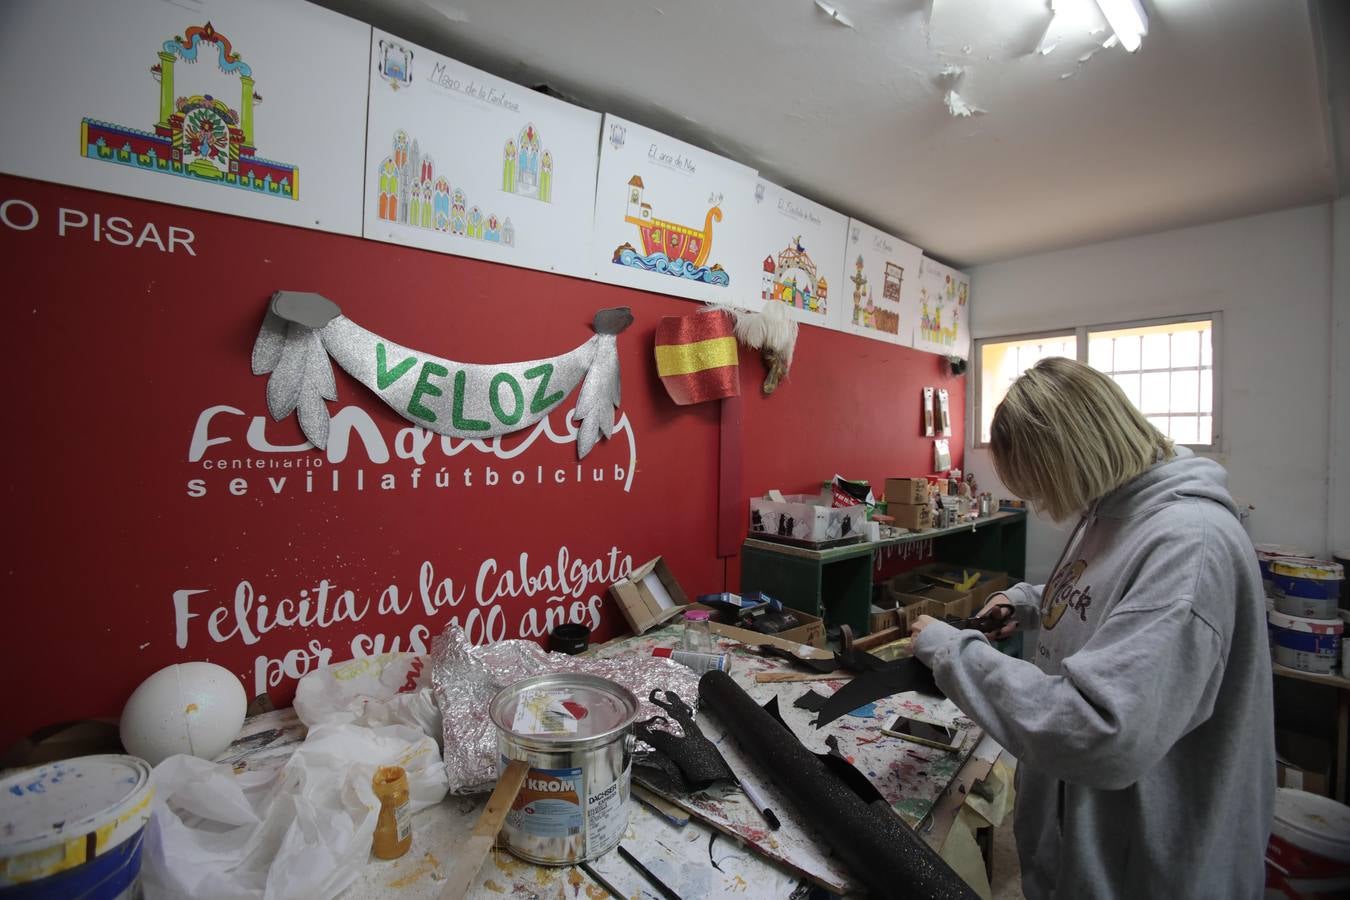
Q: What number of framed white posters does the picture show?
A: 6